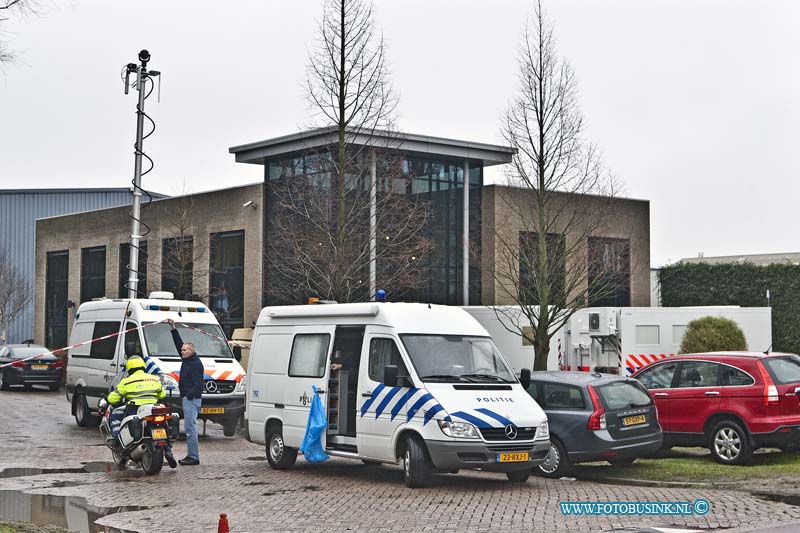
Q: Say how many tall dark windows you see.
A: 7